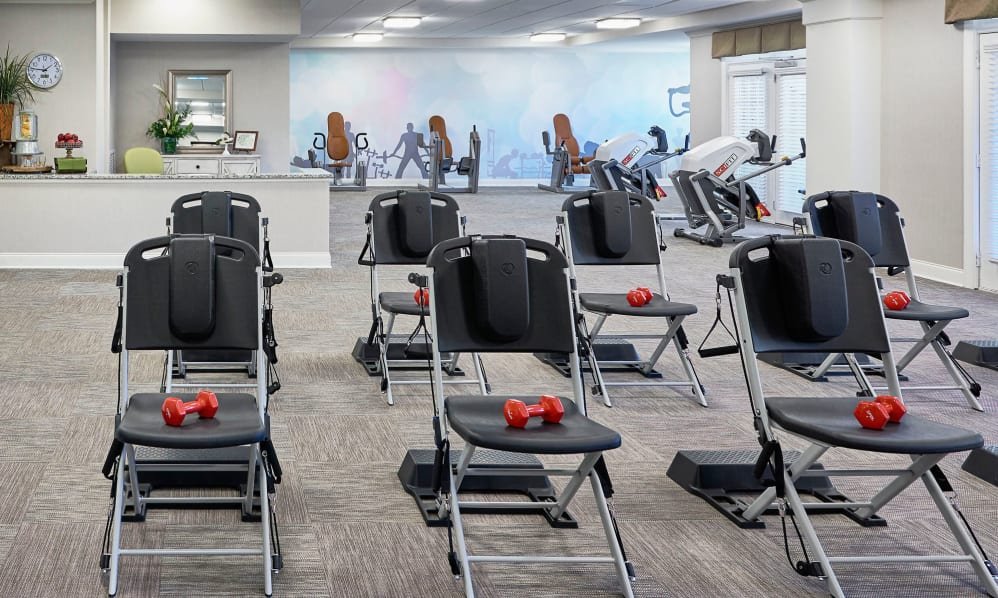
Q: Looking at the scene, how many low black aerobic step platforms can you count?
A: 9